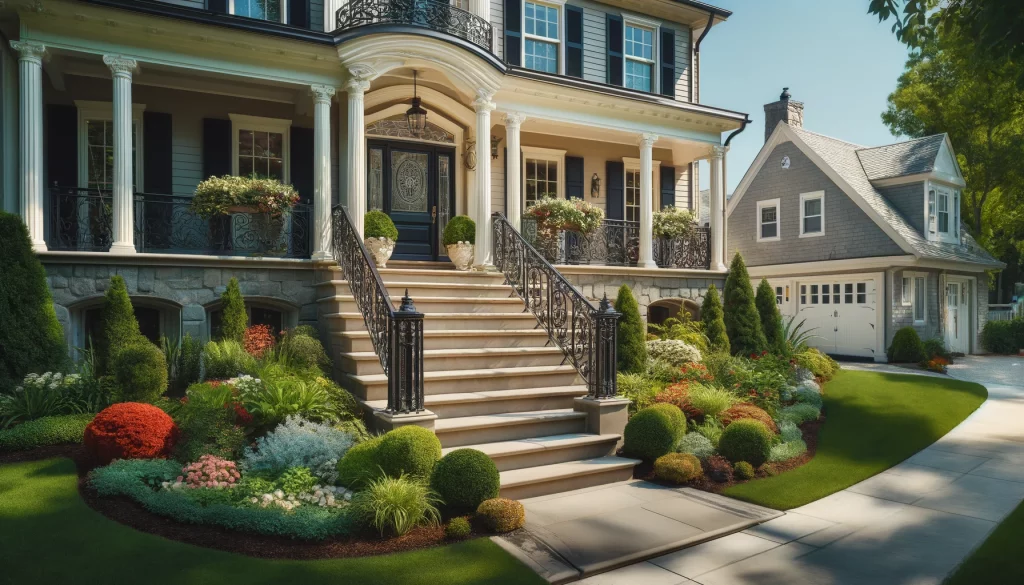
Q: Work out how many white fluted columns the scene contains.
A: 8